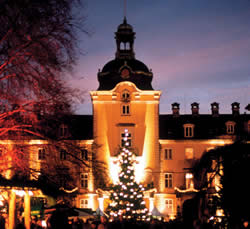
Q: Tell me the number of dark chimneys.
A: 4